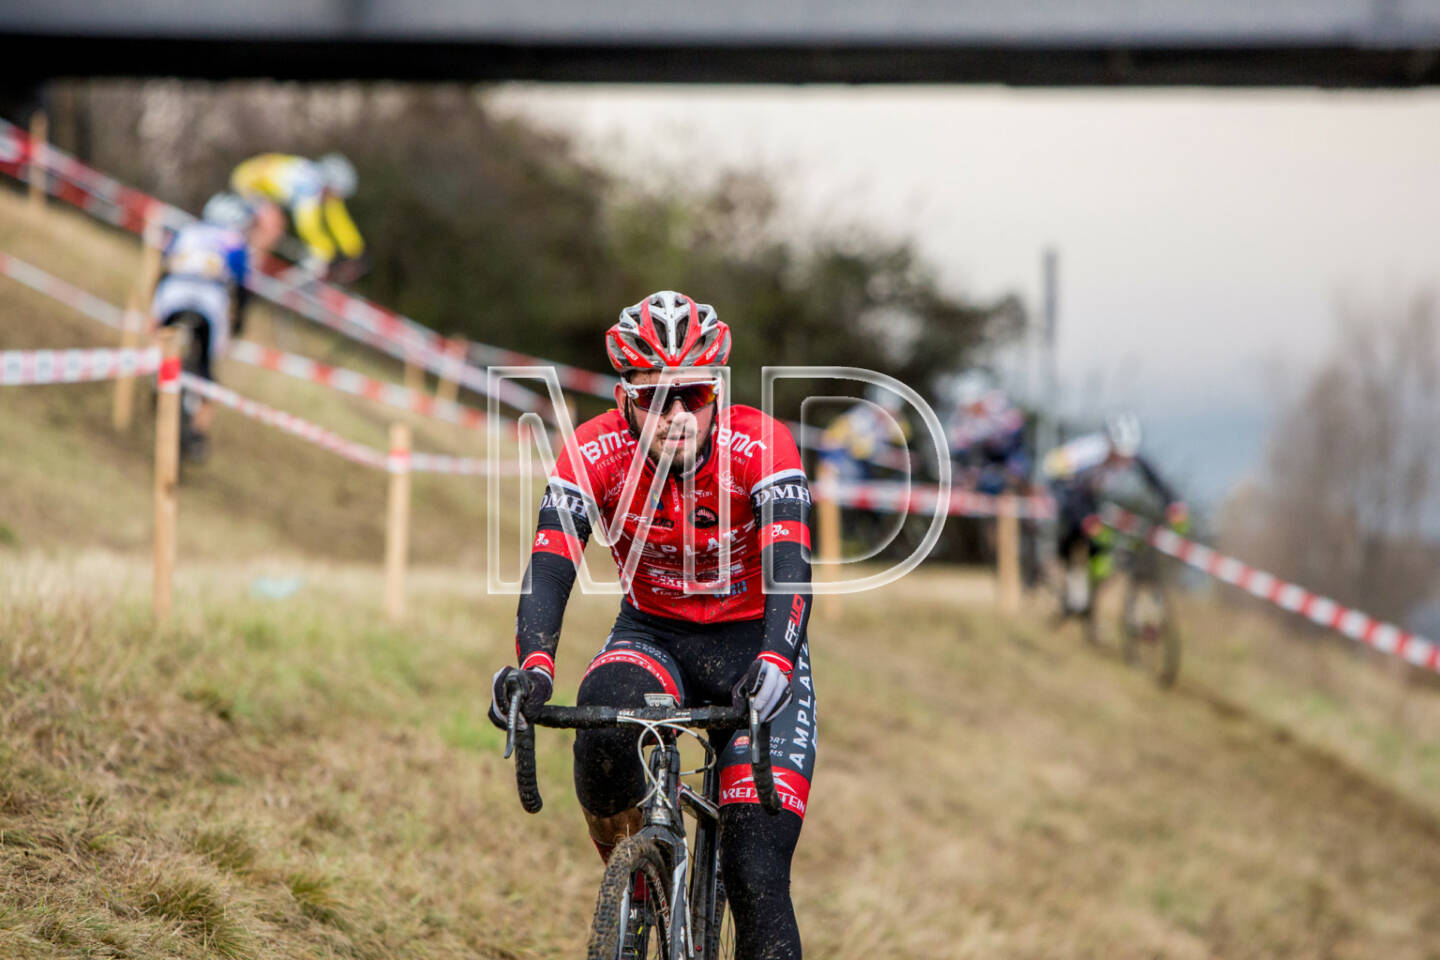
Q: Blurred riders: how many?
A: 5